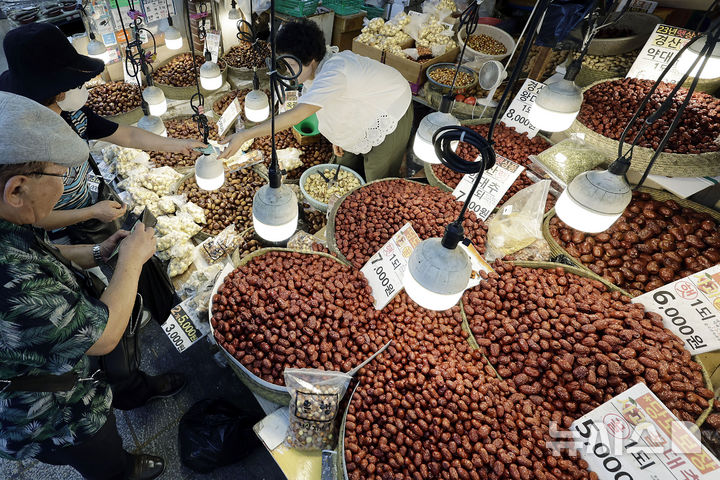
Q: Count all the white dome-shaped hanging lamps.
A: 14